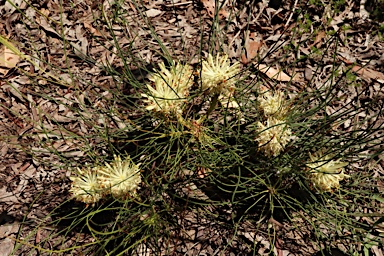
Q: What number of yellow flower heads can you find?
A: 7